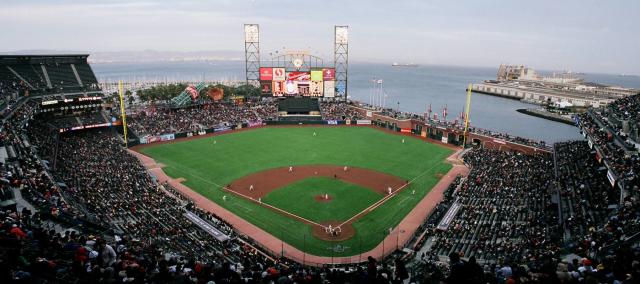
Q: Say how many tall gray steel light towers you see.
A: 2